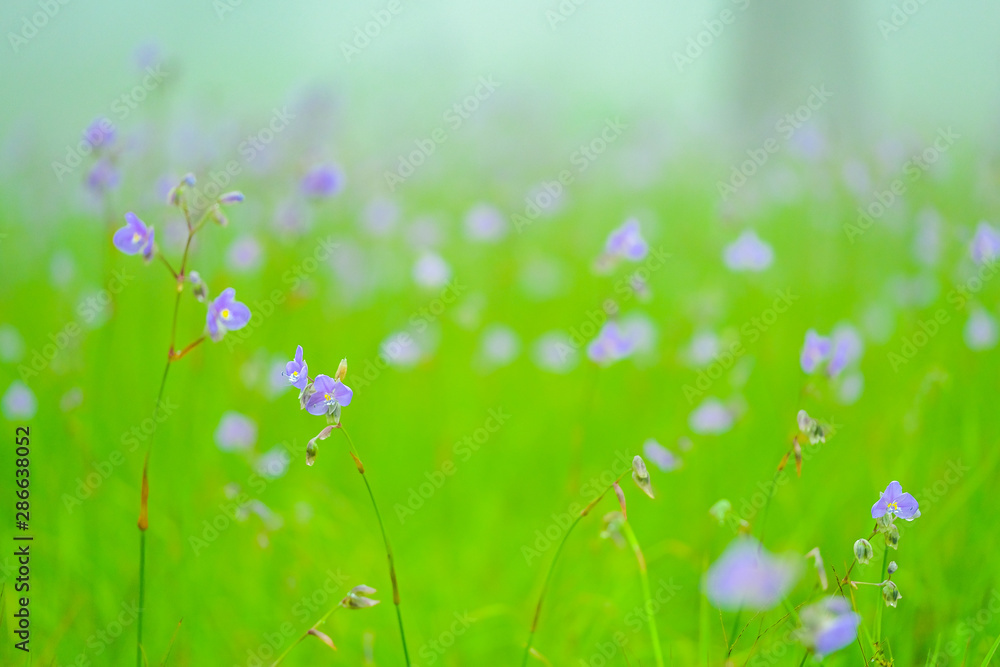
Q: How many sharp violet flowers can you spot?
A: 5